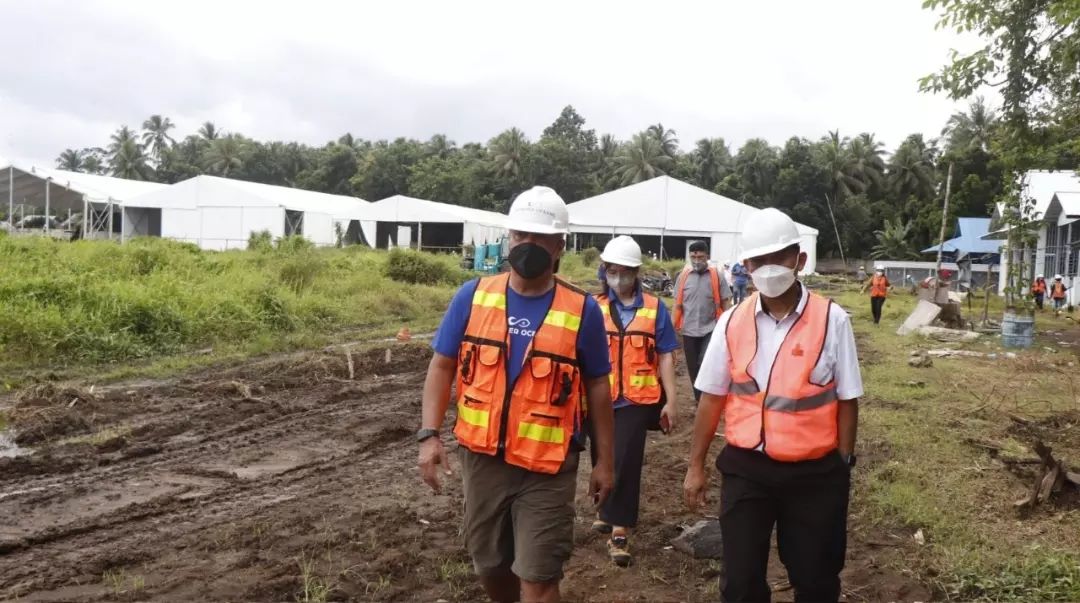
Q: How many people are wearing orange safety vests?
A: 7